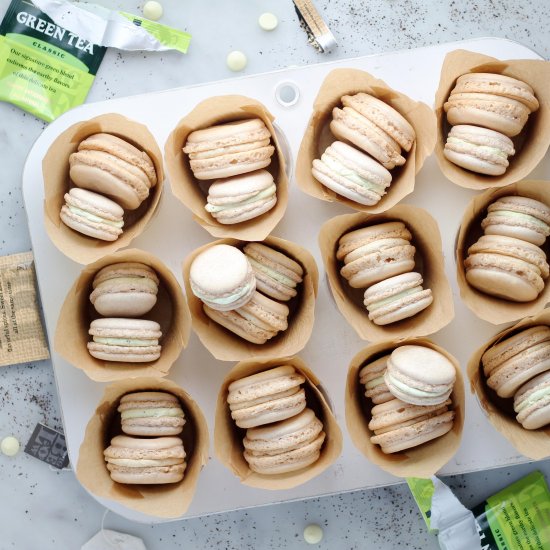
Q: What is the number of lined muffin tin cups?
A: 12